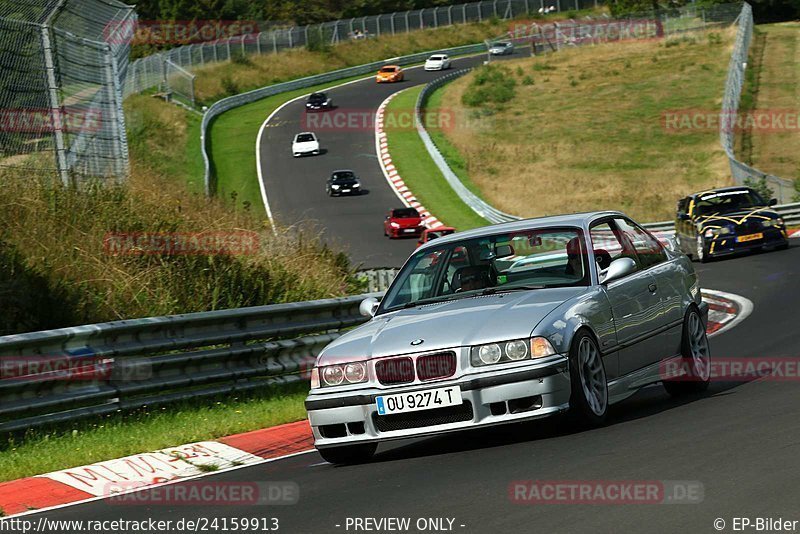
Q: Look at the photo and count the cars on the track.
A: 10